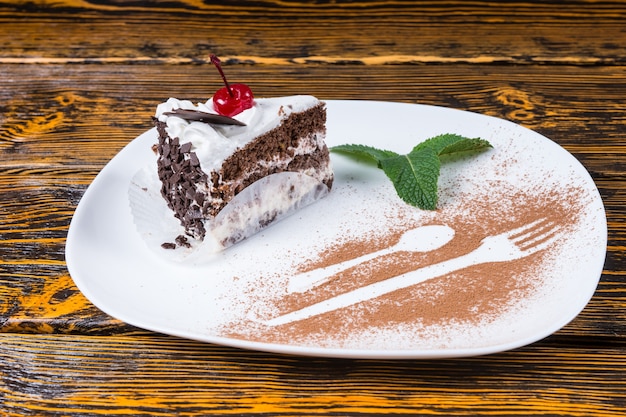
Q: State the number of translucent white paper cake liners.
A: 1